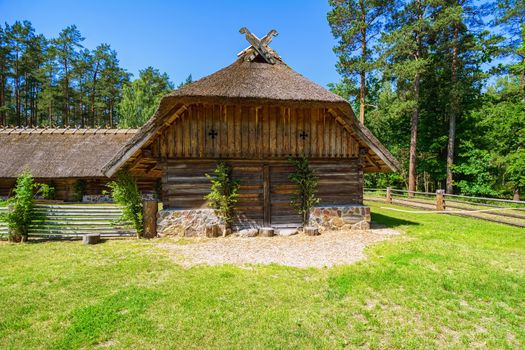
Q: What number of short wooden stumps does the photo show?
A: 4